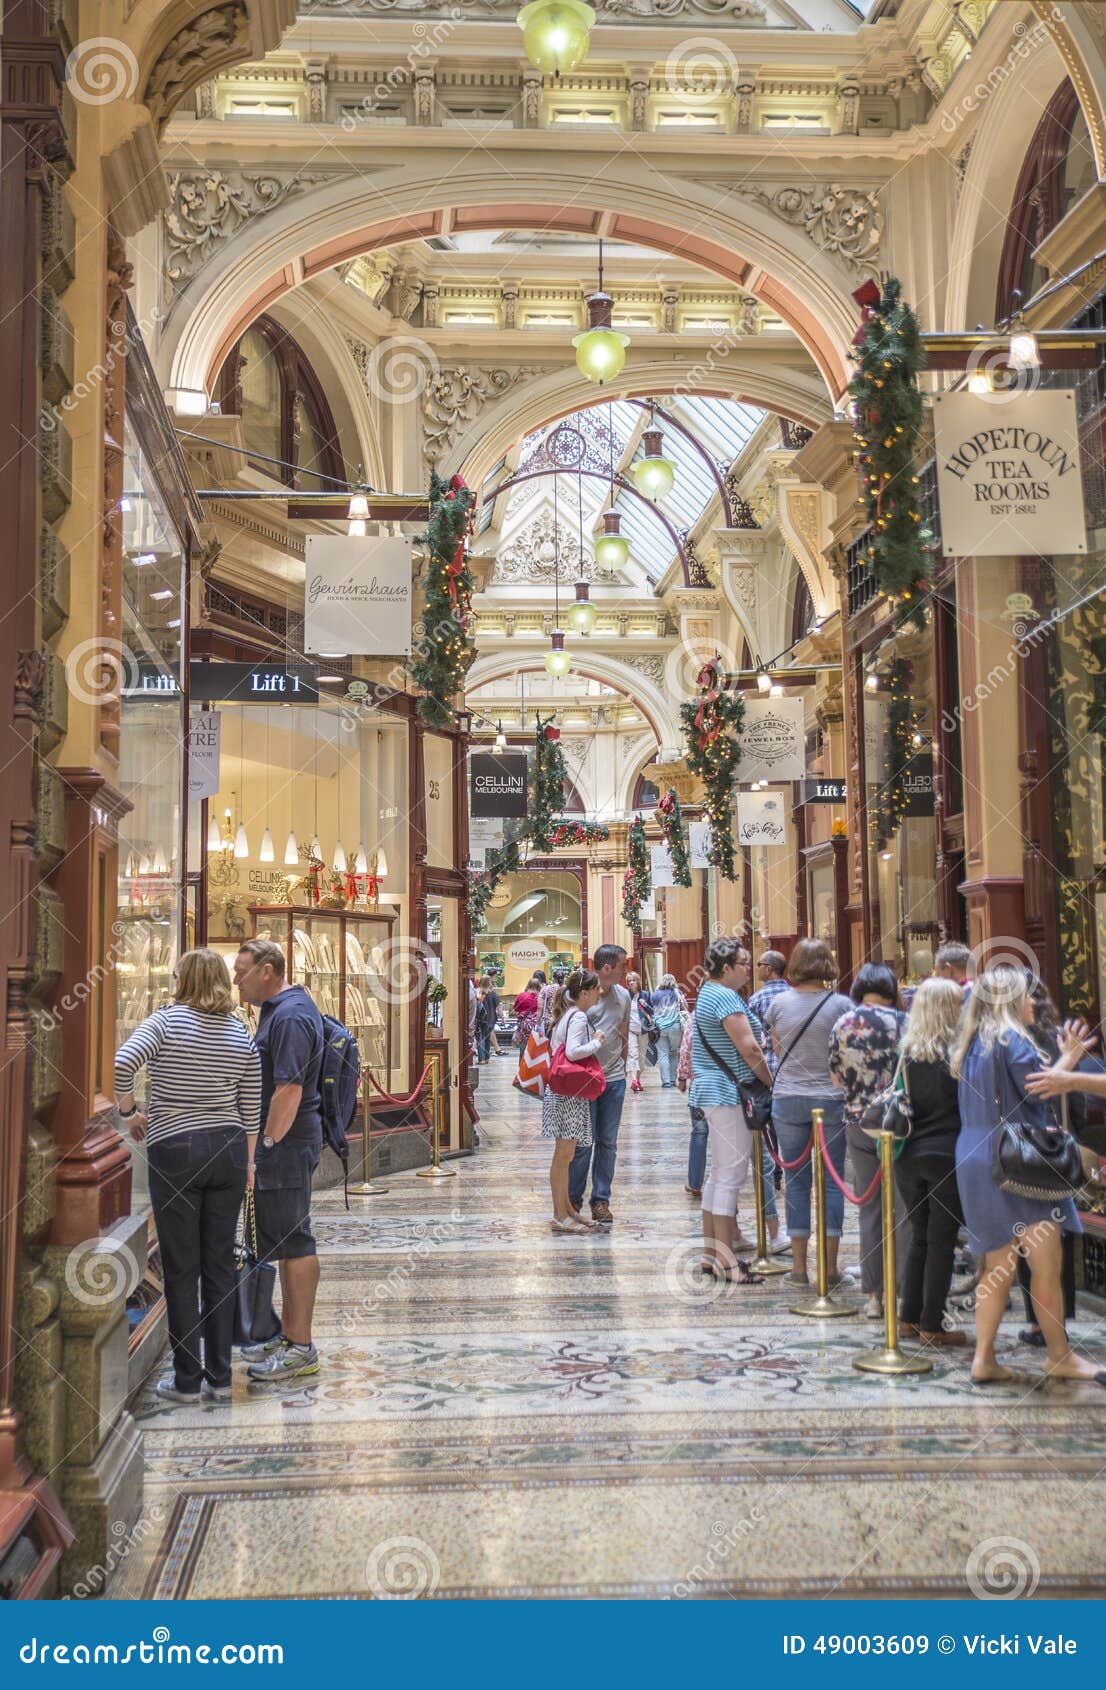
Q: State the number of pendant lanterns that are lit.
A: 6